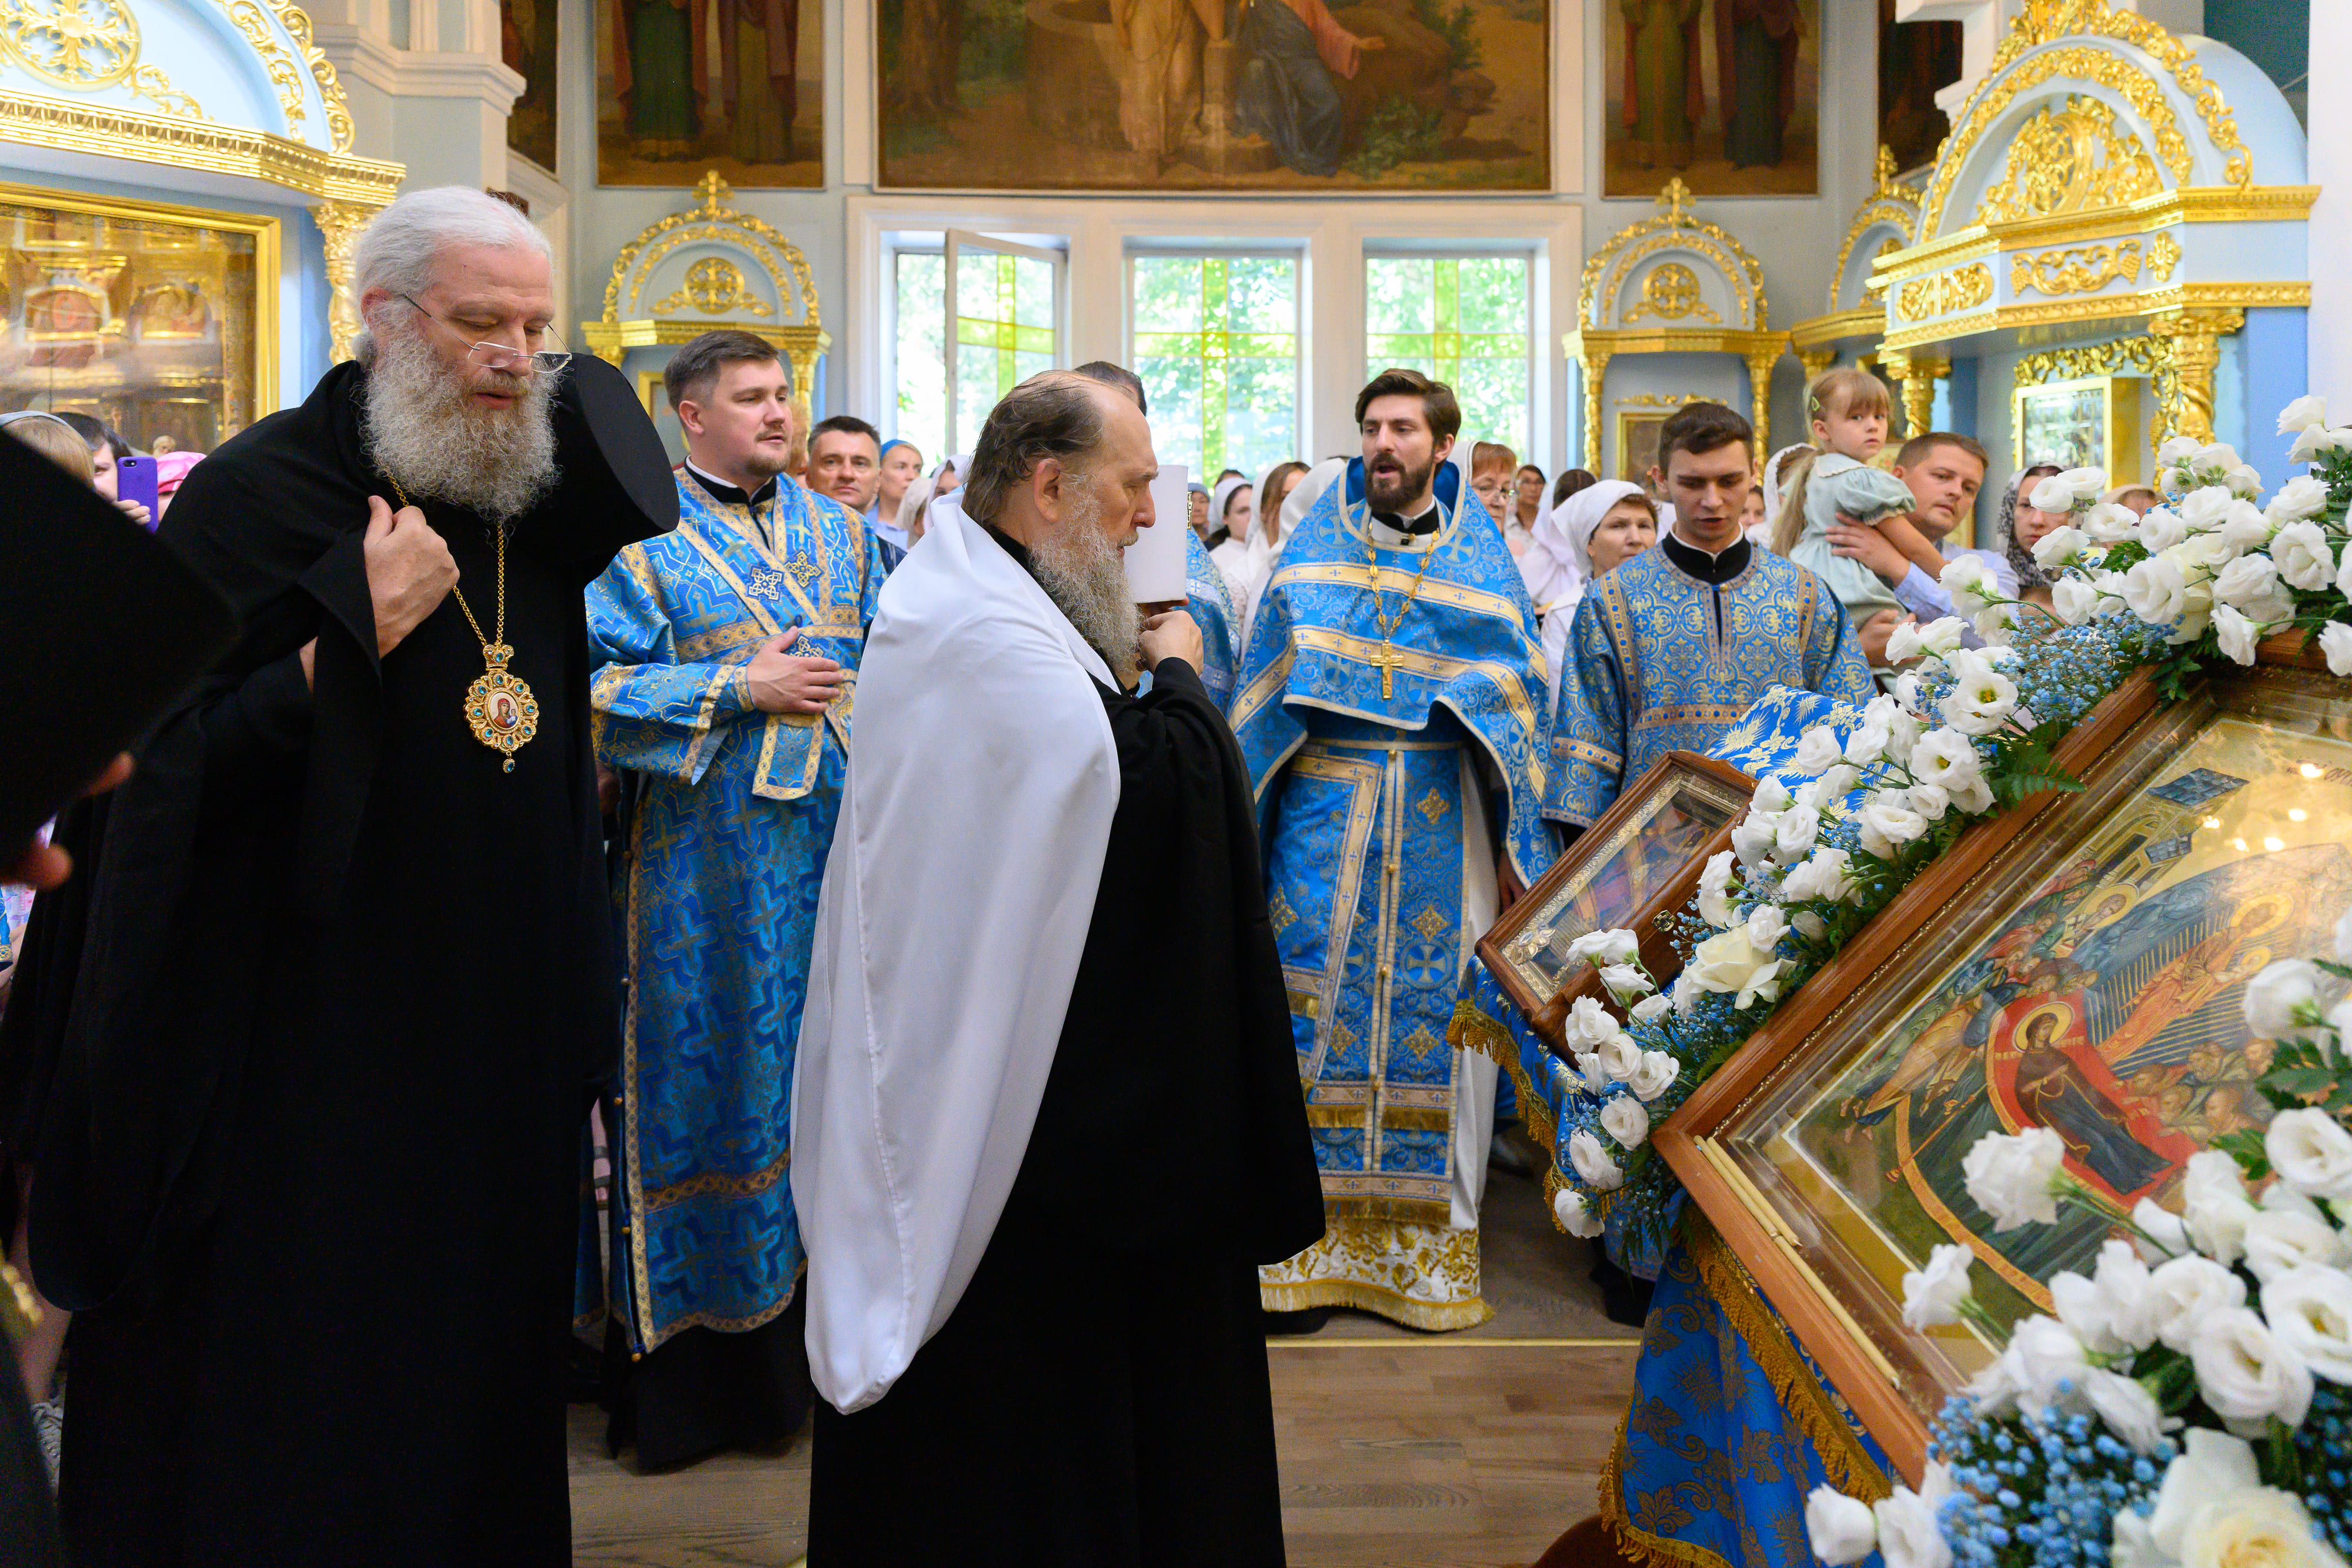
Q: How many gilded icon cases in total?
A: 5